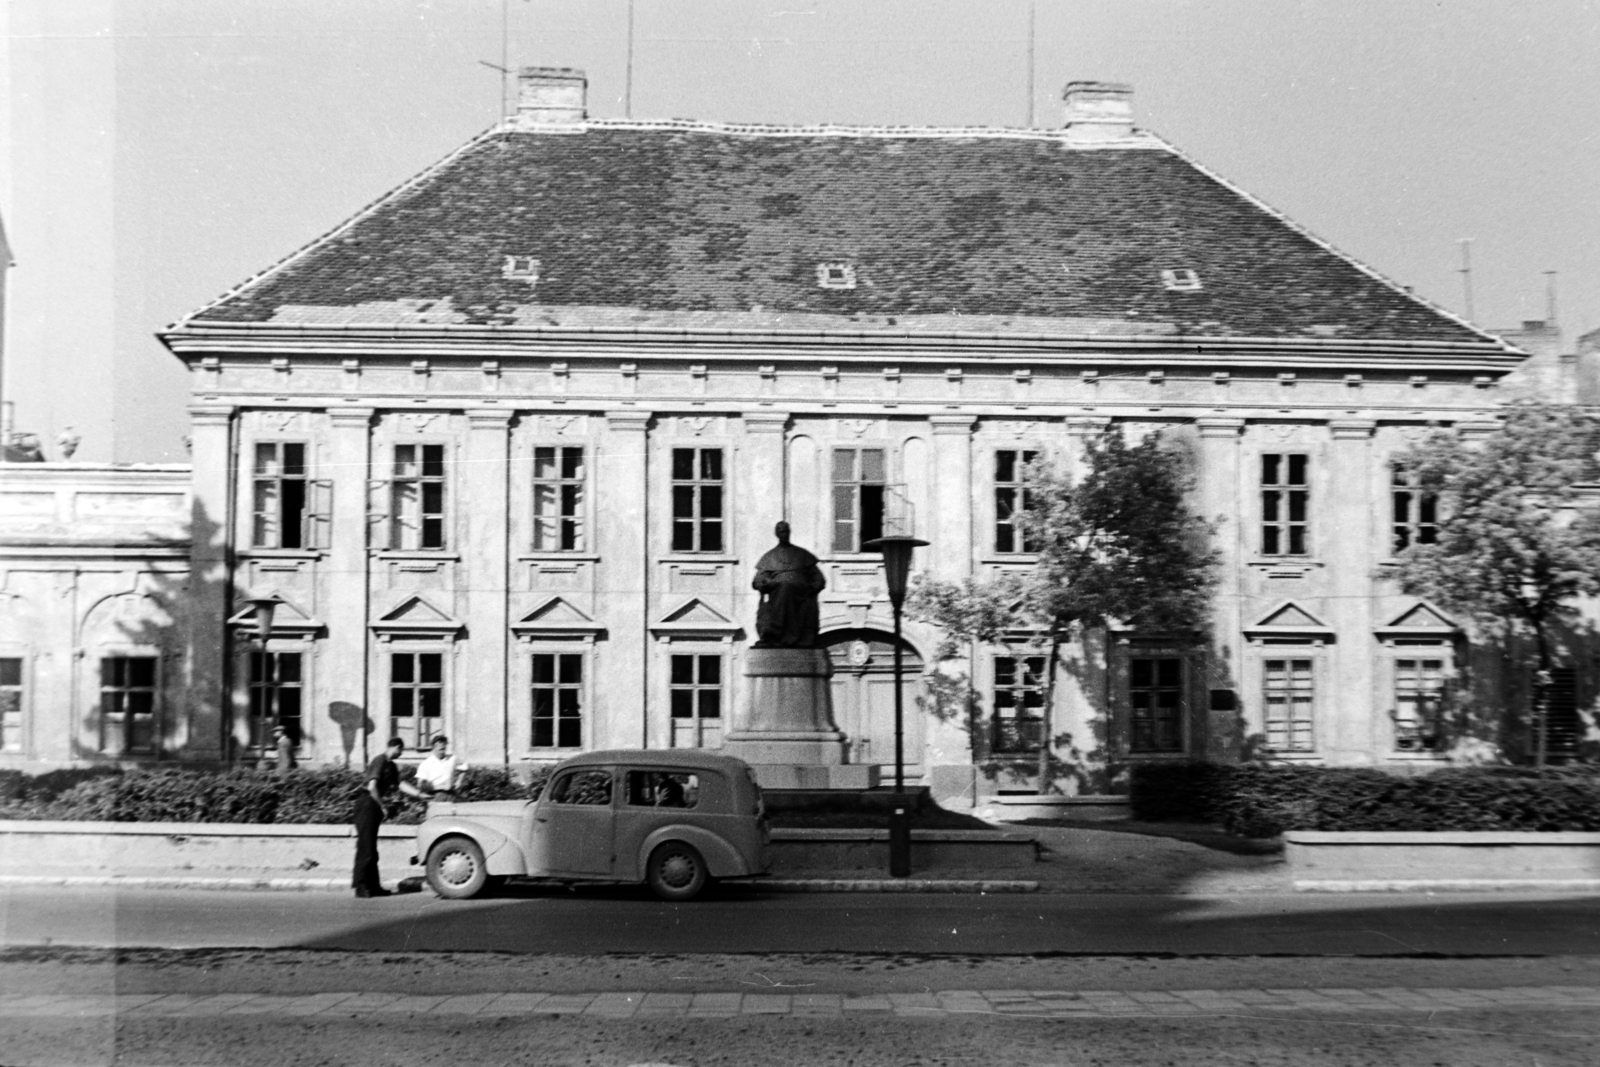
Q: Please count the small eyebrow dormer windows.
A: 3